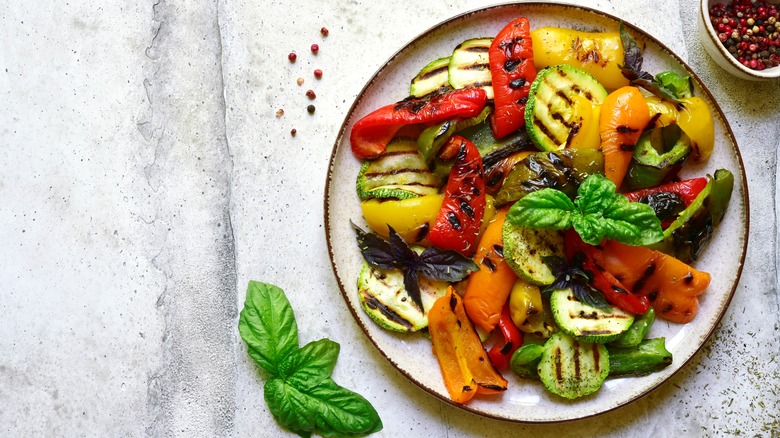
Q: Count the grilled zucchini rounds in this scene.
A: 8